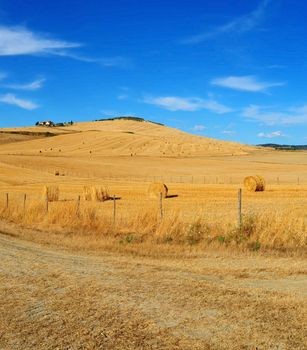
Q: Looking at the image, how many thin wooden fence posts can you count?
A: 7